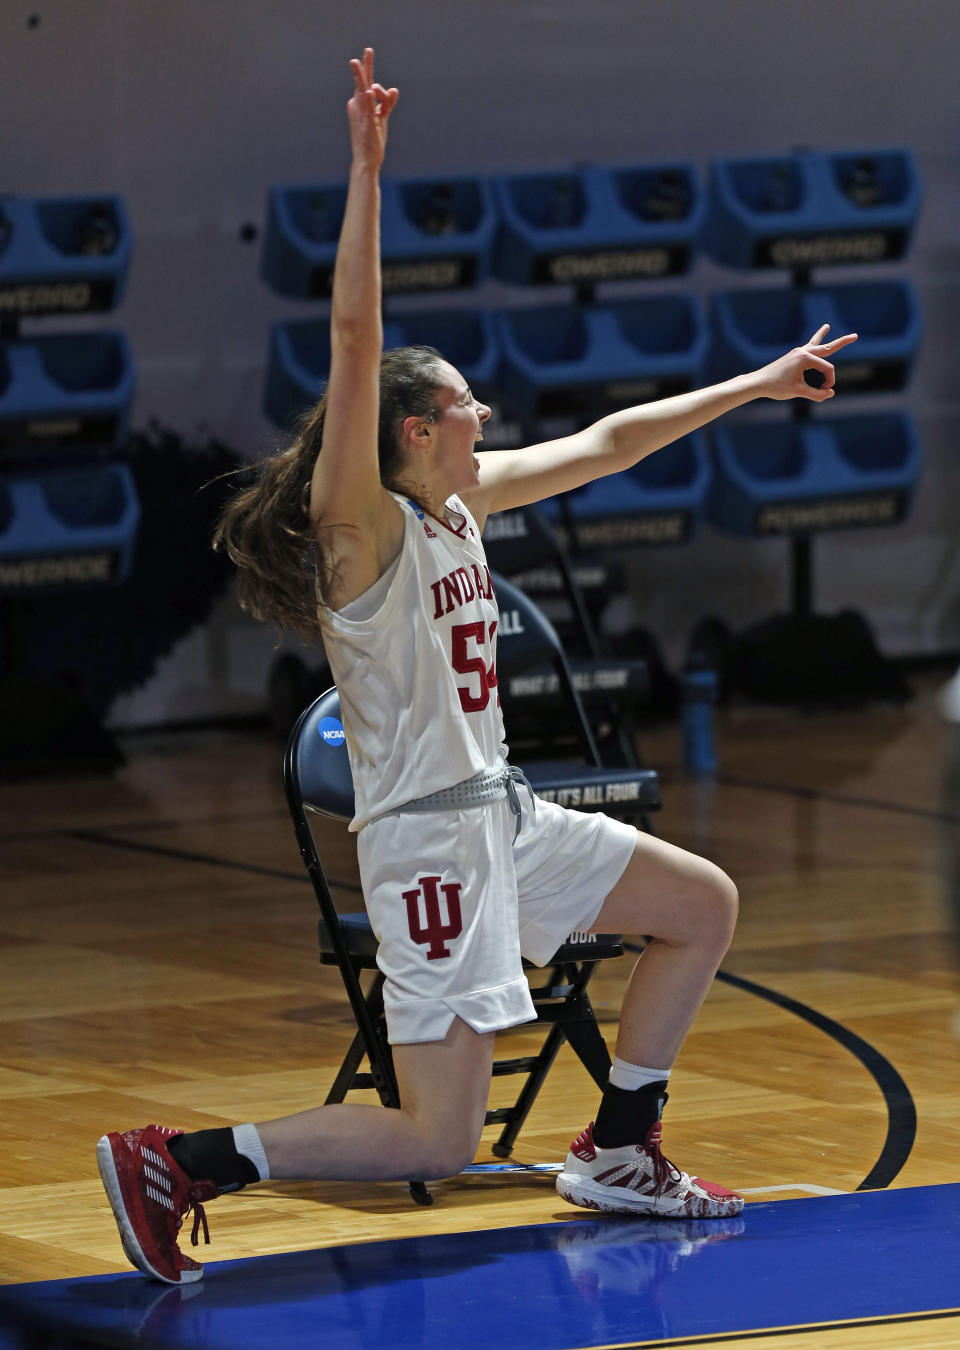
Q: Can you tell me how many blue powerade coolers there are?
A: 11